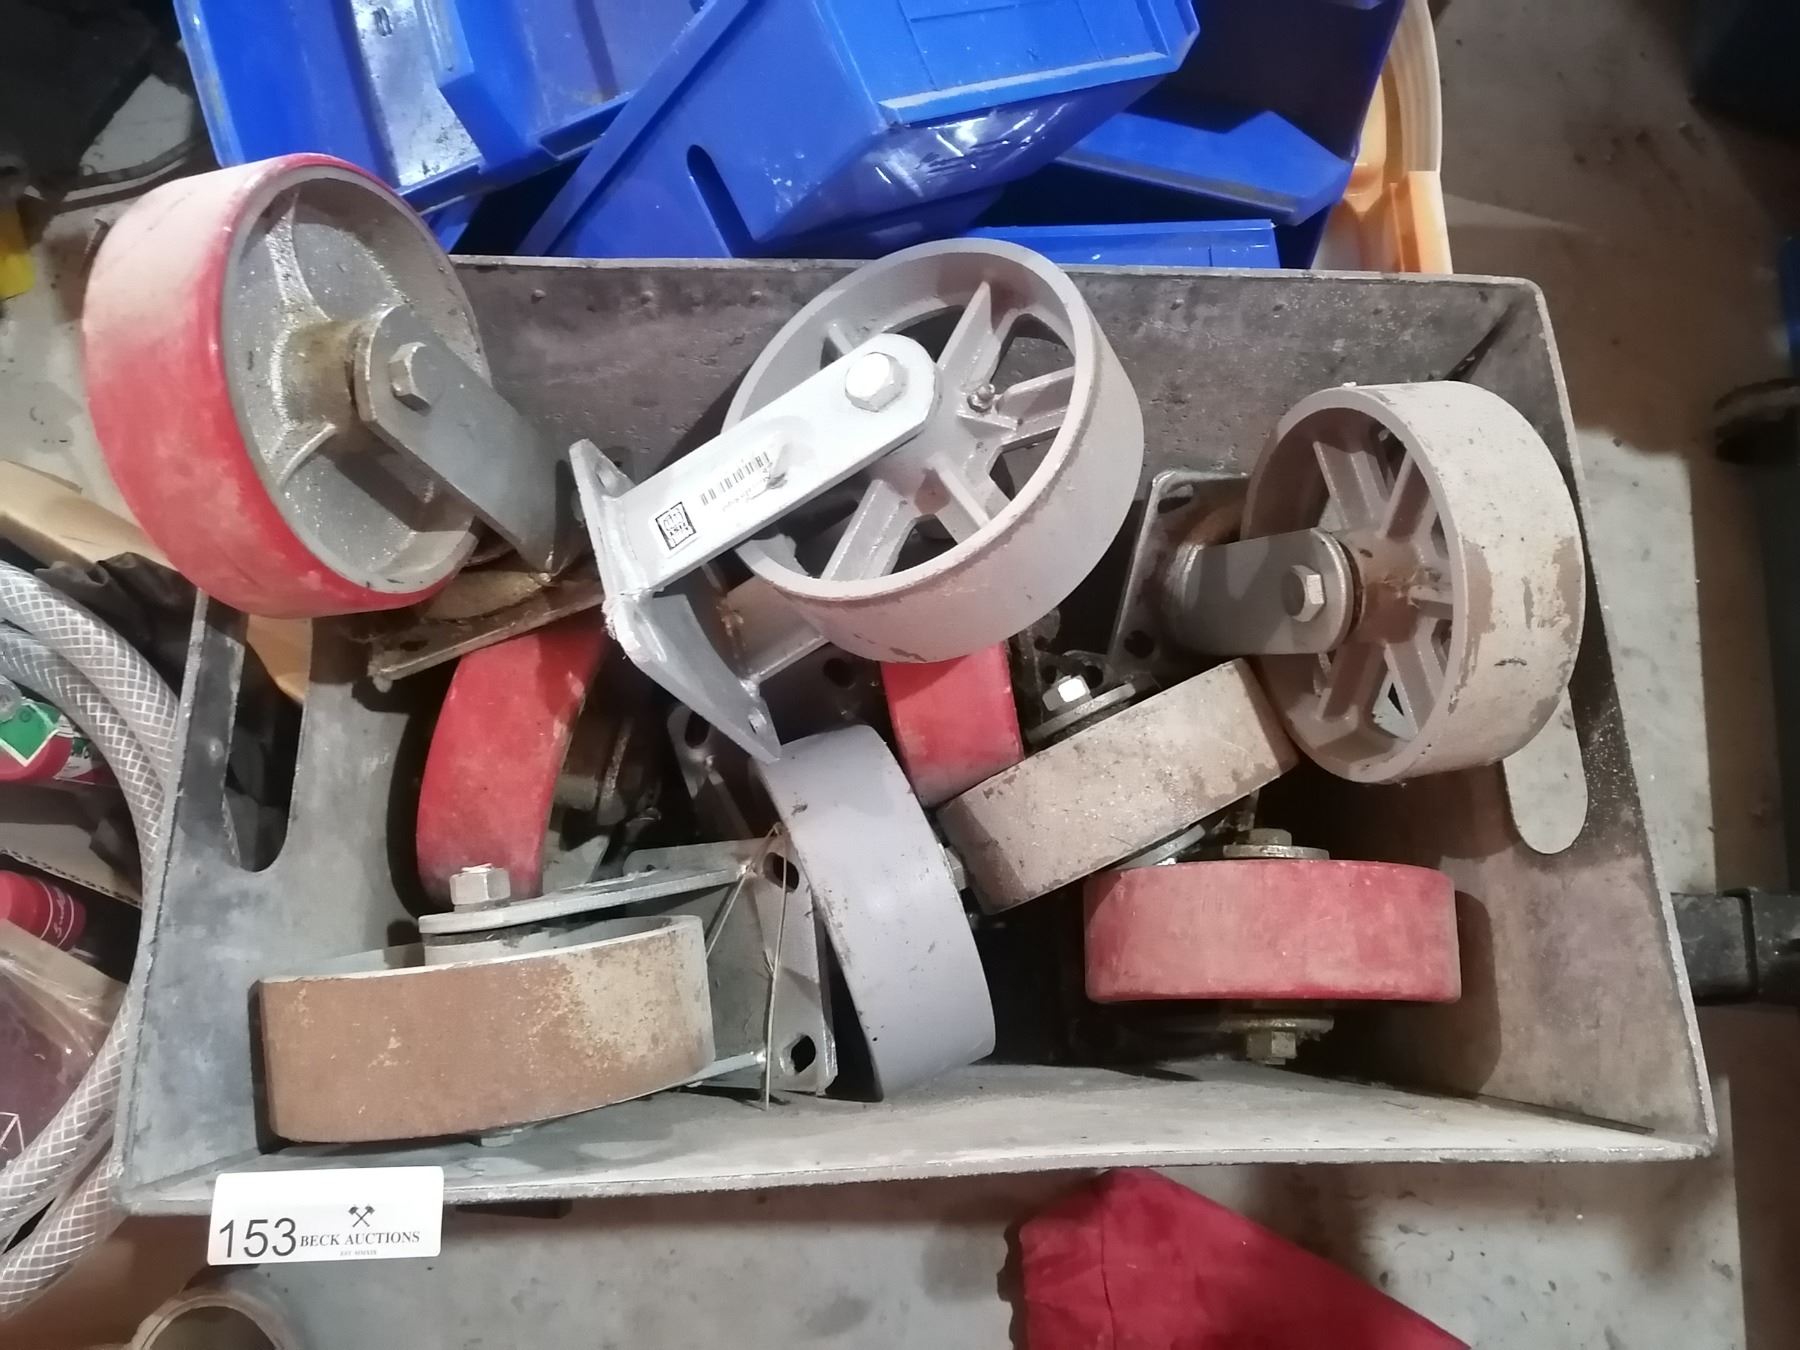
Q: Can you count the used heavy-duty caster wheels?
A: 9